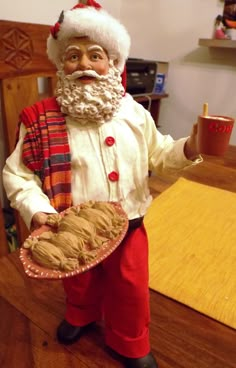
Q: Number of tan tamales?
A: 5